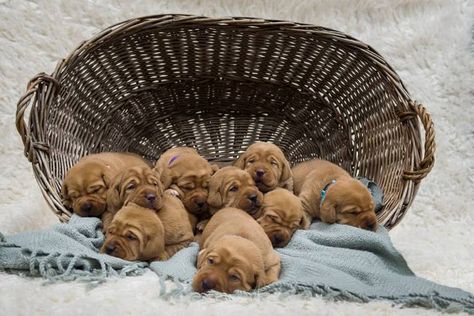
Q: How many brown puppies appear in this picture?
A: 9